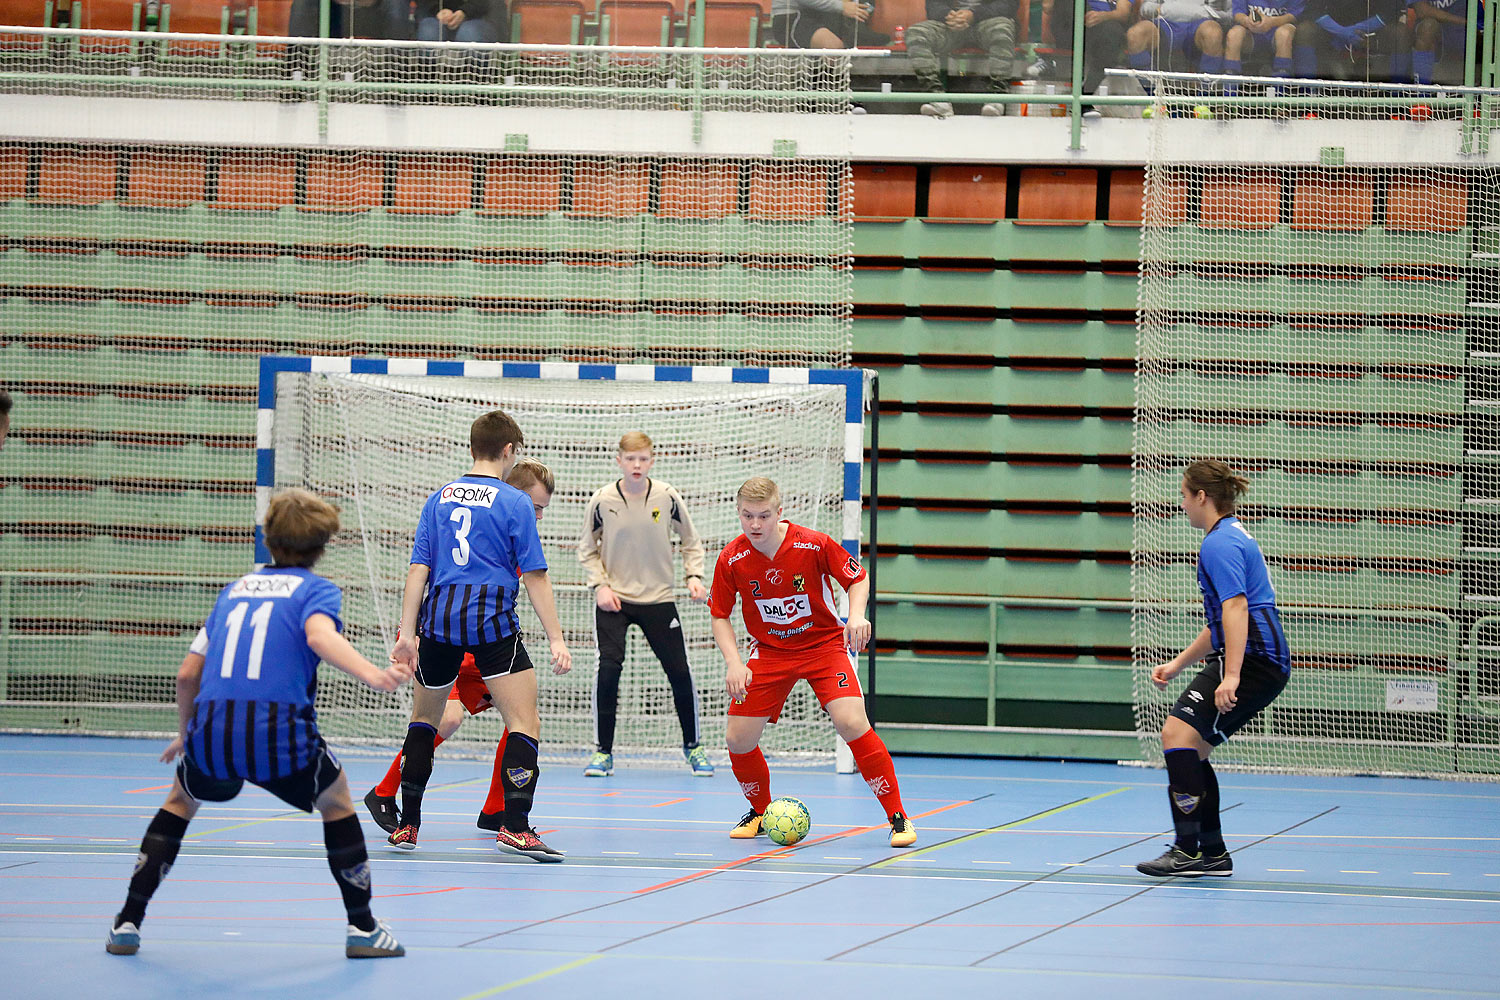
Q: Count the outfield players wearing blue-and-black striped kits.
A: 3